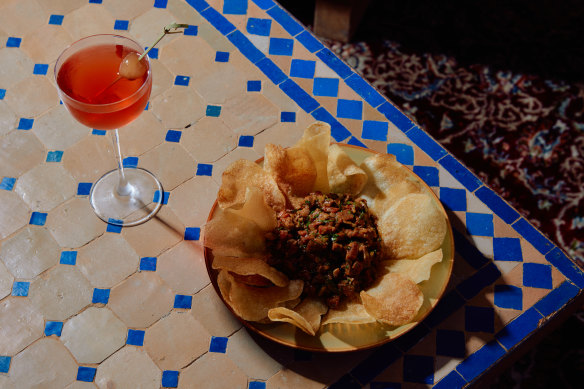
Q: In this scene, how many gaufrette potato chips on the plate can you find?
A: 0